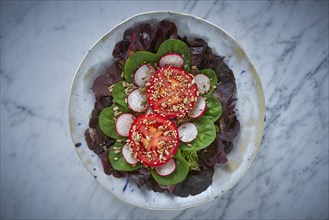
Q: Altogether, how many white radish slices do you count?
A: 9